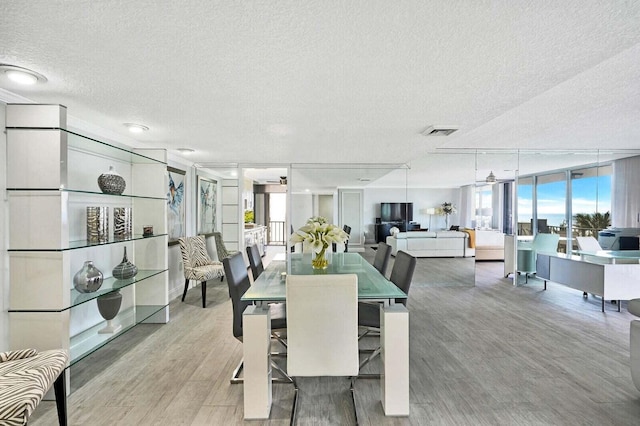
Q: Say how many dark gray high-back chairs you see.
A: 4